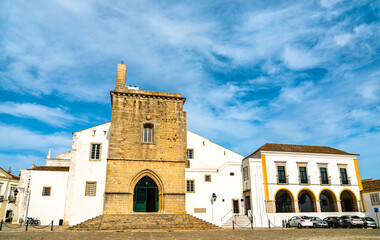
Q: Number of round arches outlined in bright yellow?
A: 4